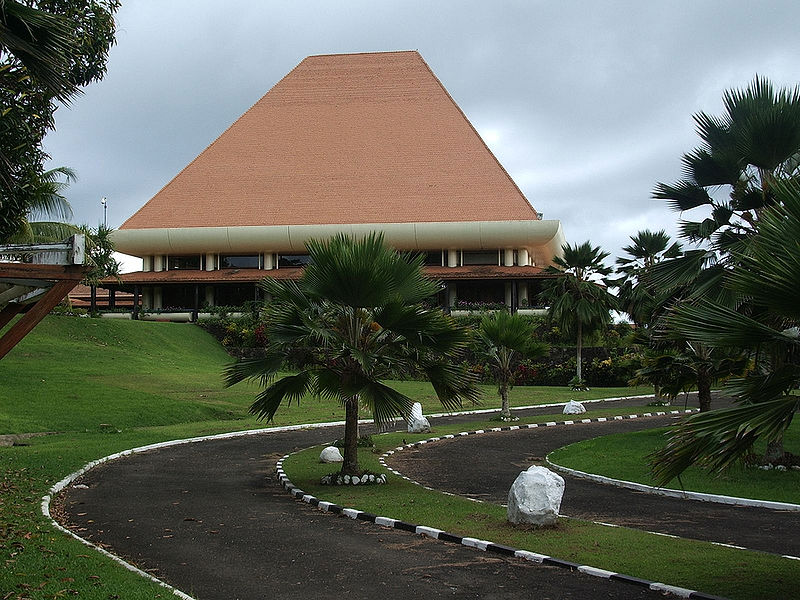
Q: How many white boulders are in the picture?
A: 4